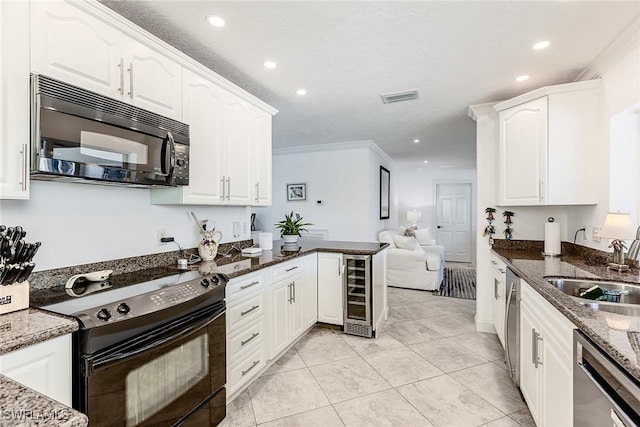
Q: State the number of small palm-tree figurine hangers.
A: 2